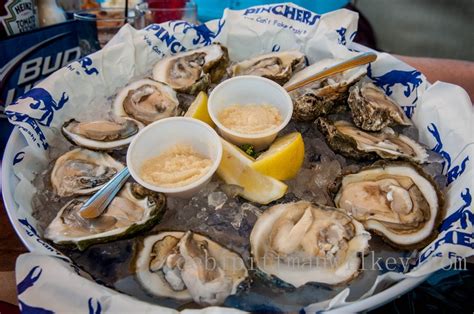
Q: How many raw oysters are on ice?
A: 12